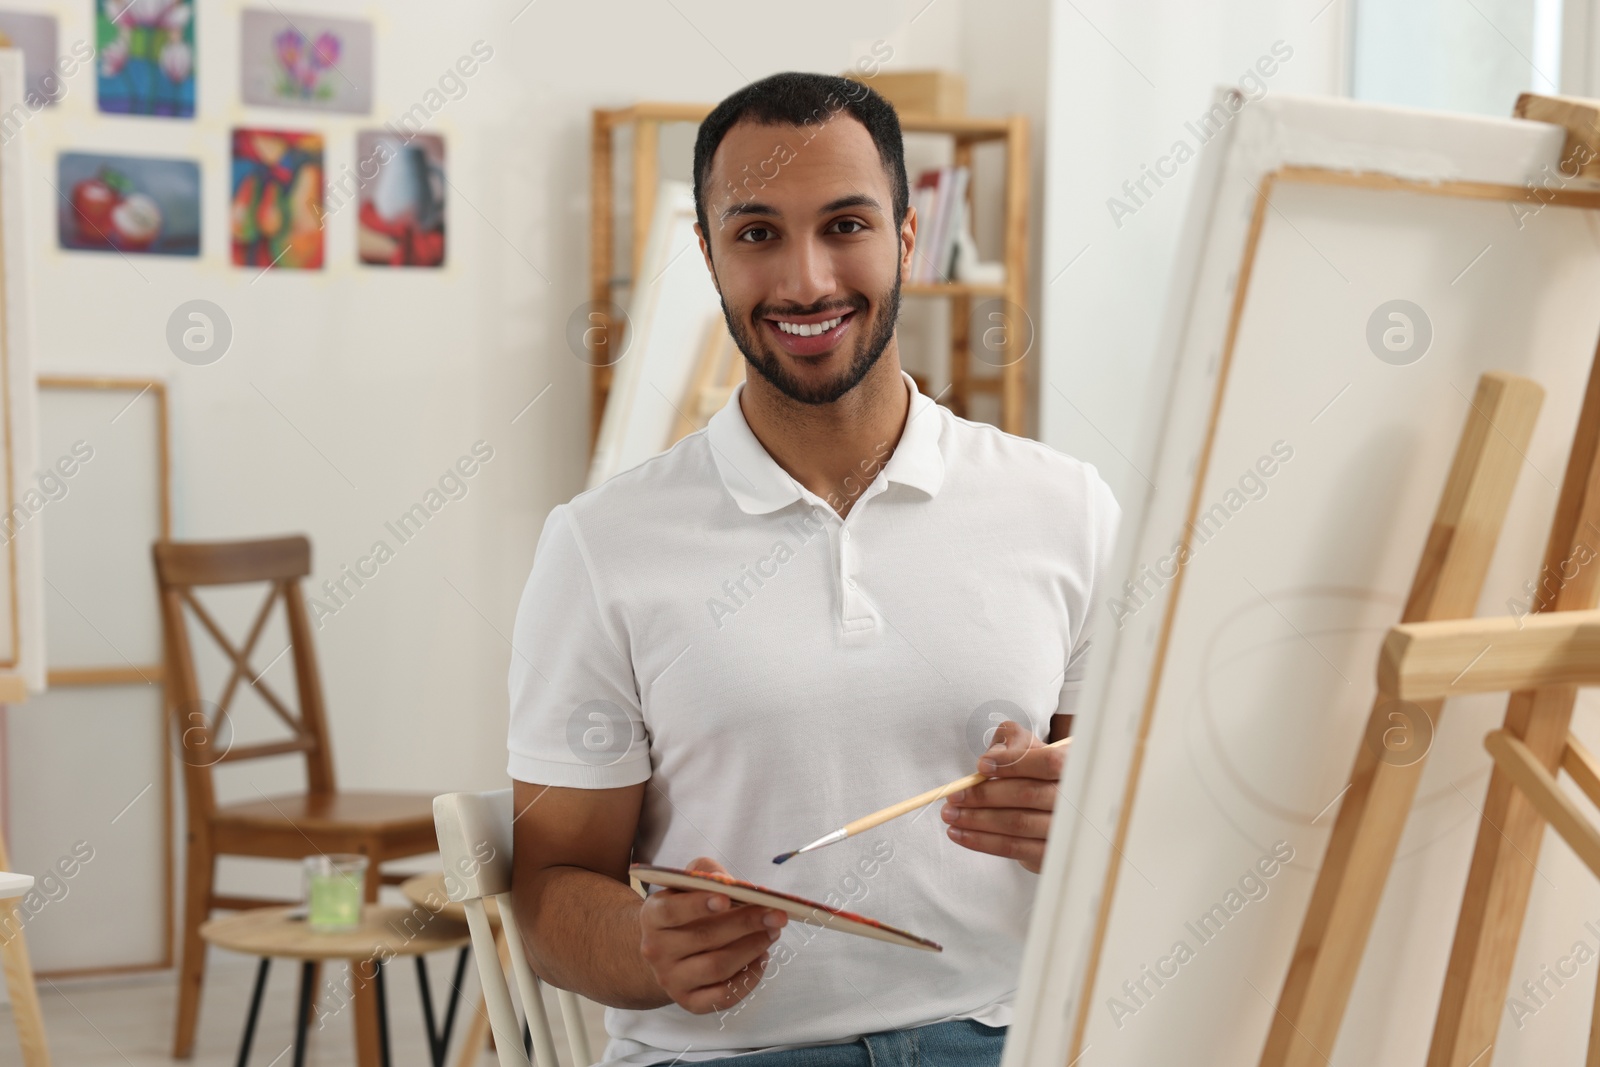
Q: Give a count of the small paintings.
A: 6